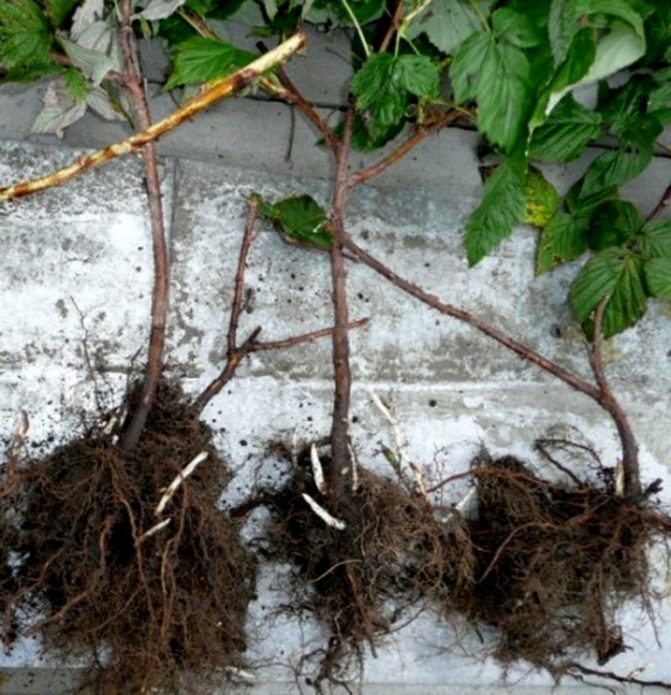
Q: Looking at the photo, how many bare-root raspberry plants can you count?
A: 3